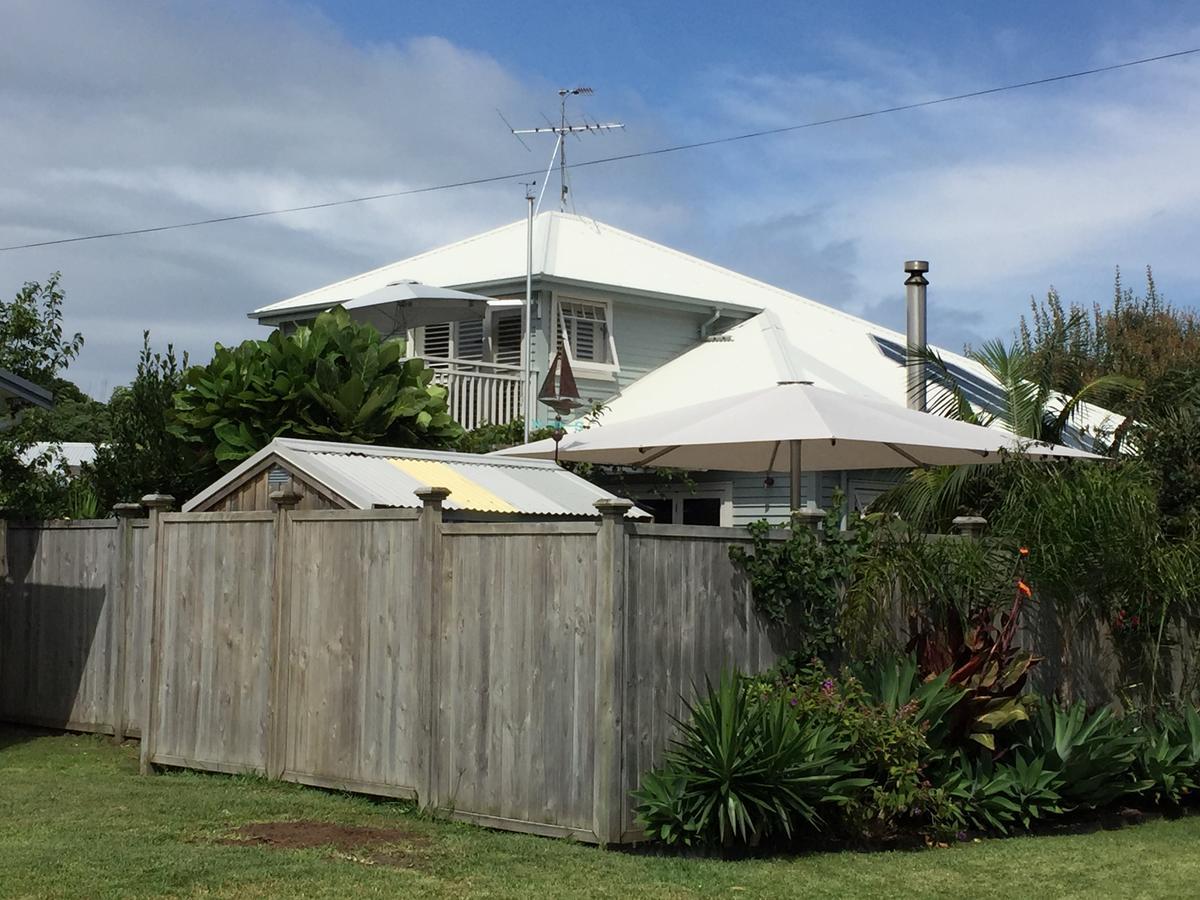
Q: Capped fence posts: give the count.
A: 7